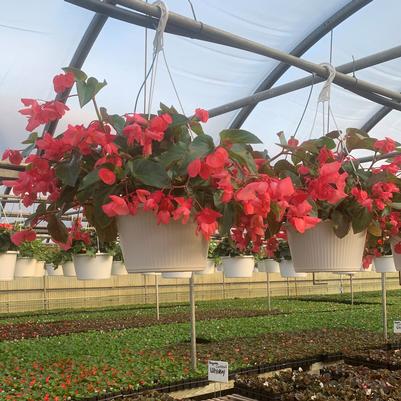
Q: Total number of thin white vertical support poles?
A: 5